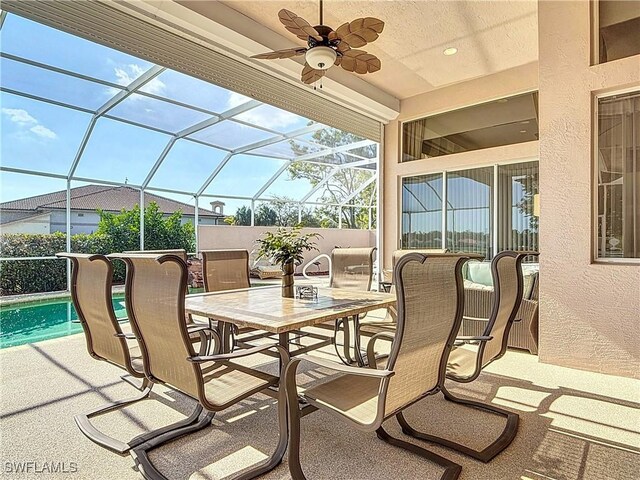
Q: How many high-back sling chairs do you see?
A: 8